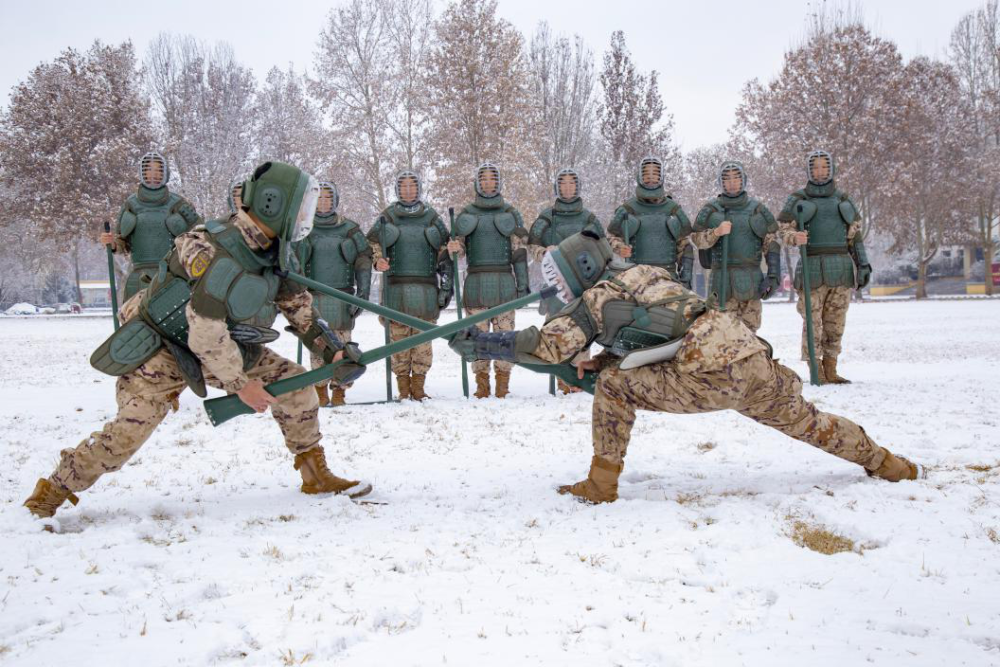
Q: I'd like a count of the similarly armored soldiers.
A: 11